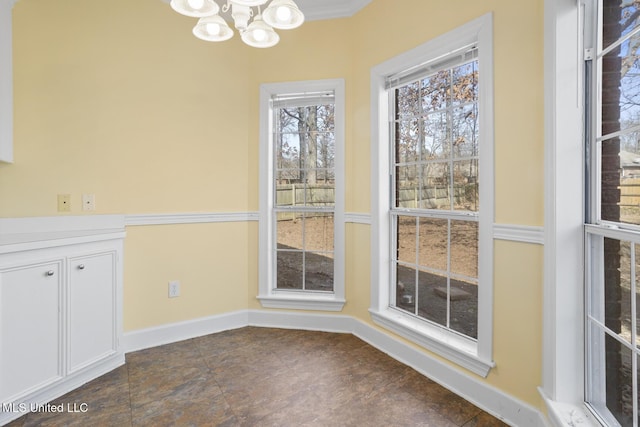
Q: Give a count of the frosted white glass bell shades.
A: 5